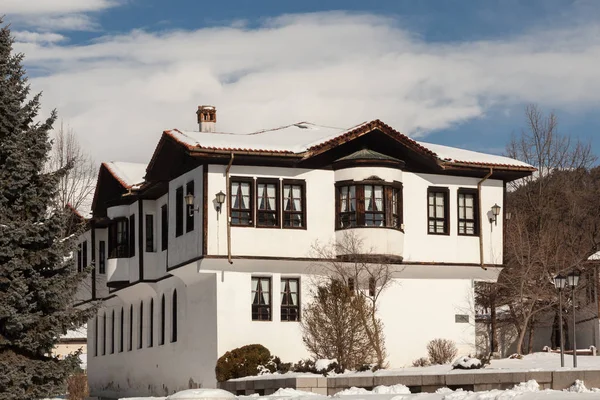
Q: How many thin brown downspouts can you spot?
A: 2